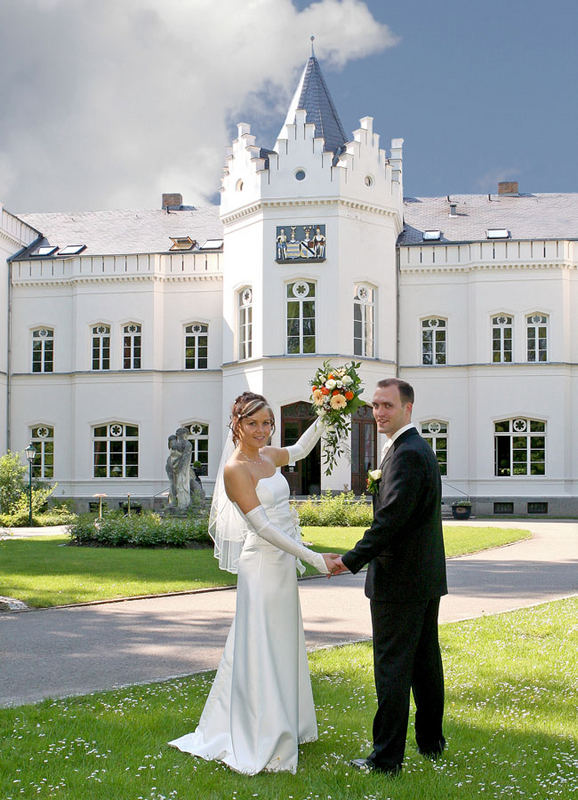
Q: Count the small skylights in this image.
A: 6